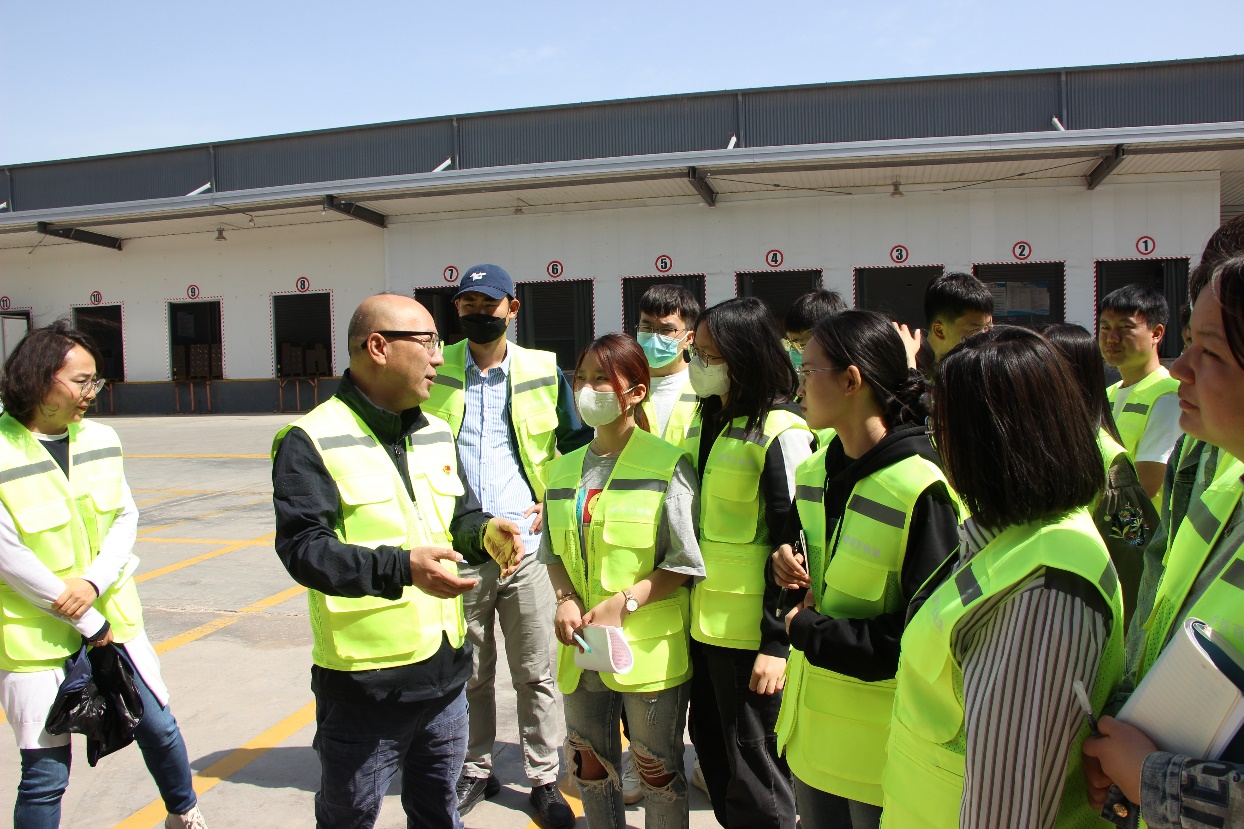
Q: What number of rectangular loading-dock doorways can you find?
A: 11